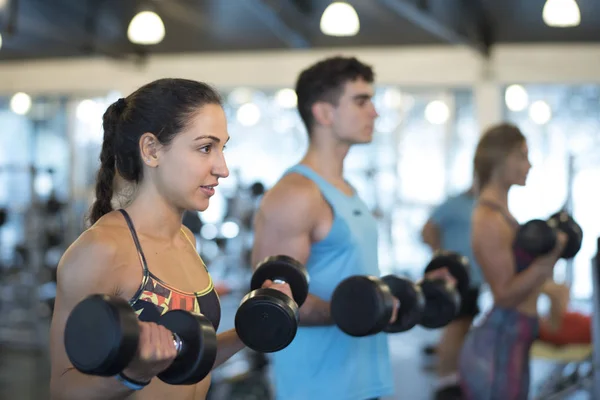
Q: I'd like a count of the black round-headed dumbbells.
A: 5